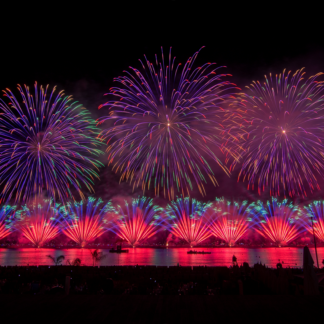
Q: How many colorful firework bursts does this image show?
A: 11